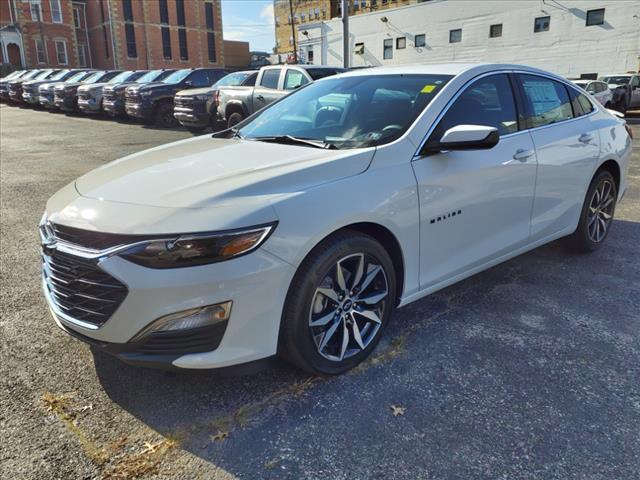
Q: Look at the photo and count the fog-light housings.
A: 1